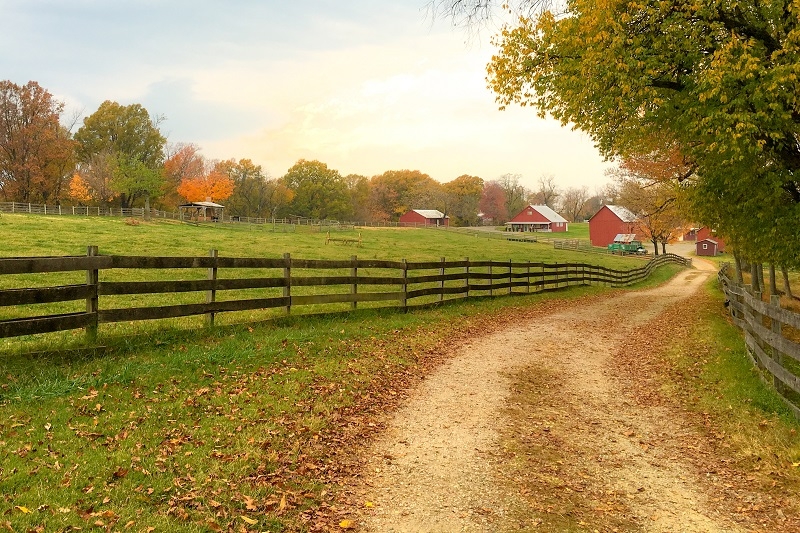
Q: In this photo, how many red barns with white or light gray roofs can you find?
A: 3